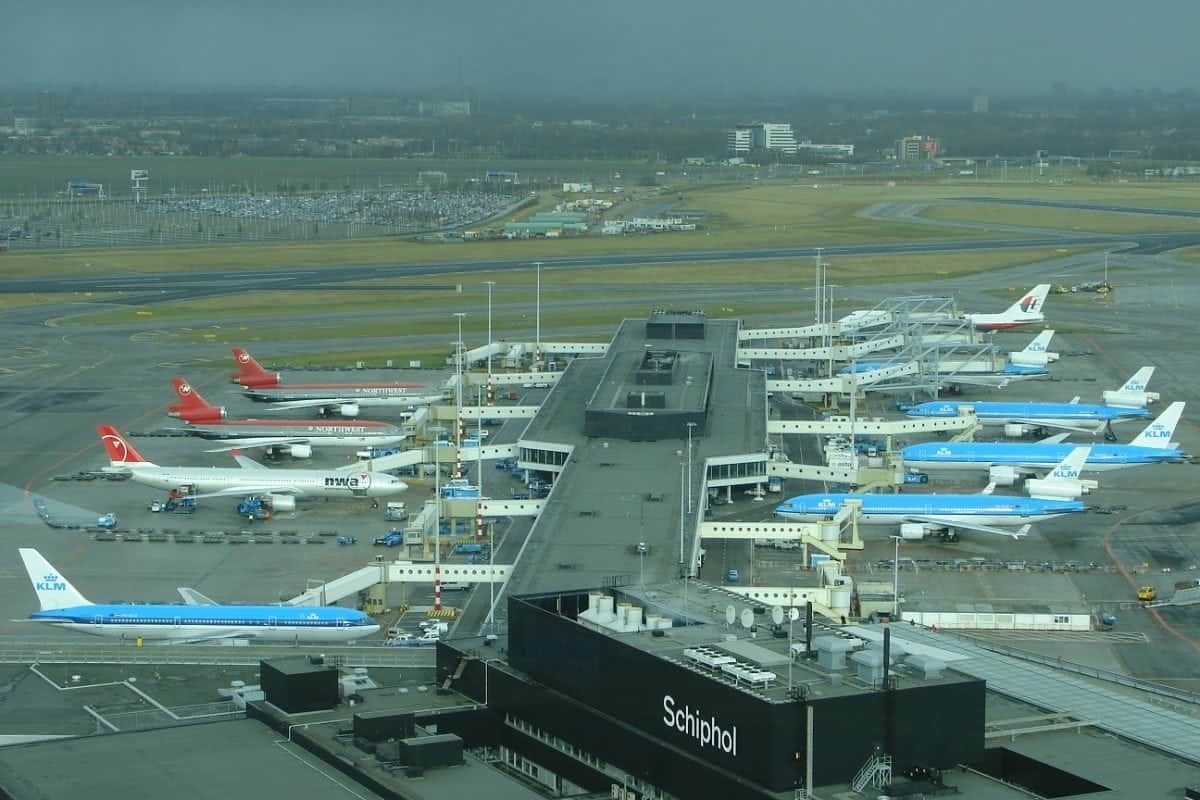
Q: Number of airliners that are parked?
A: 9